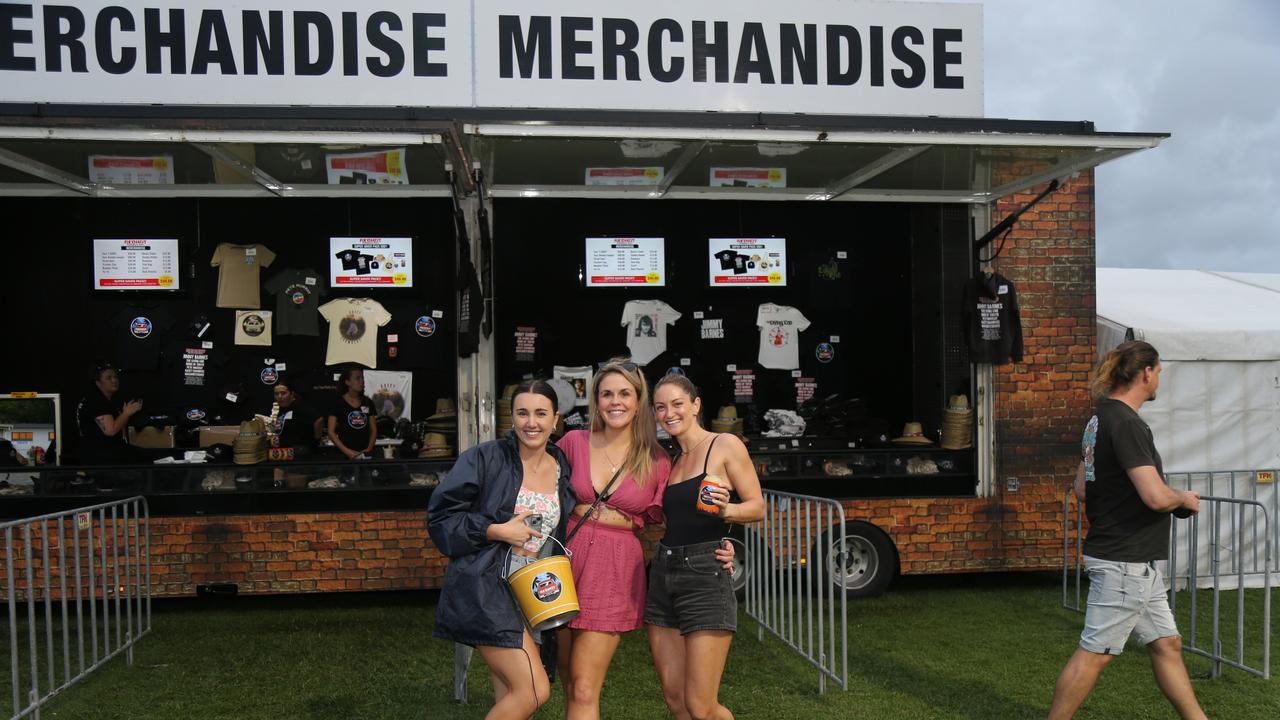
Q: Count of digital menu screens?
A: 4